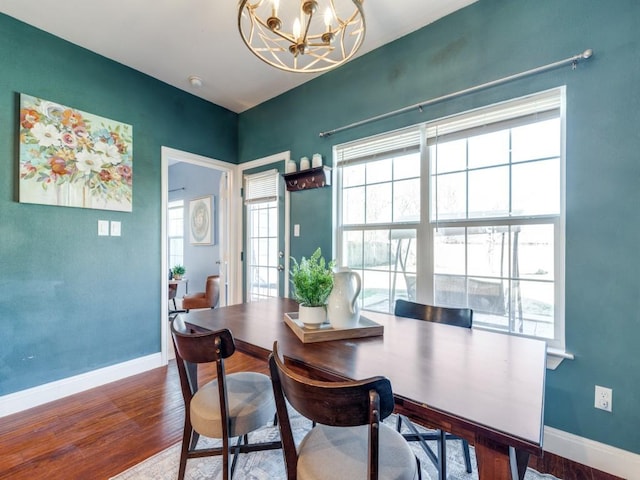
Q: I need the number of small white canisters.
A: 3